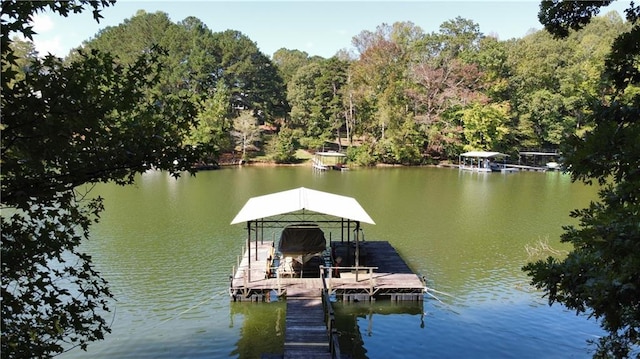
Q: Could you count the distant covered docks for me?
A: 3